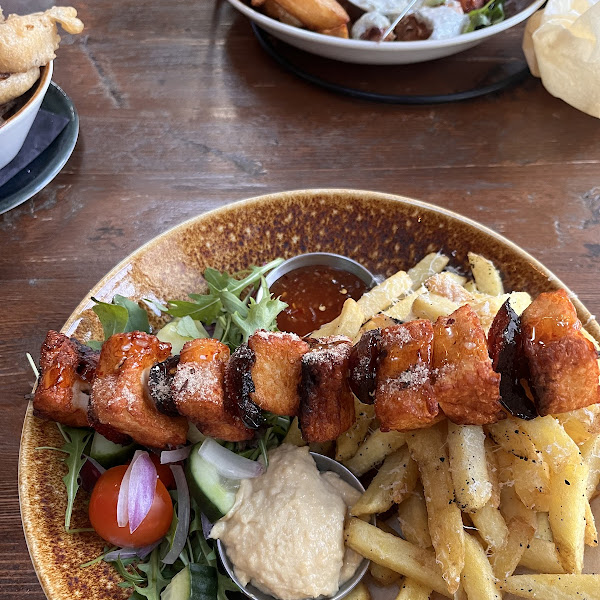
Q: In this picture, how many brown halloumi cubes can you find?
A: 8